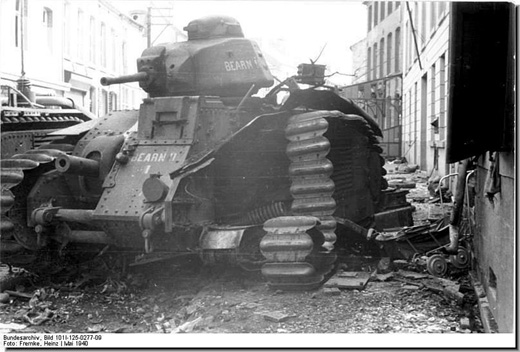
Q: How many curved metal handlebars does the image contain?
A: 2